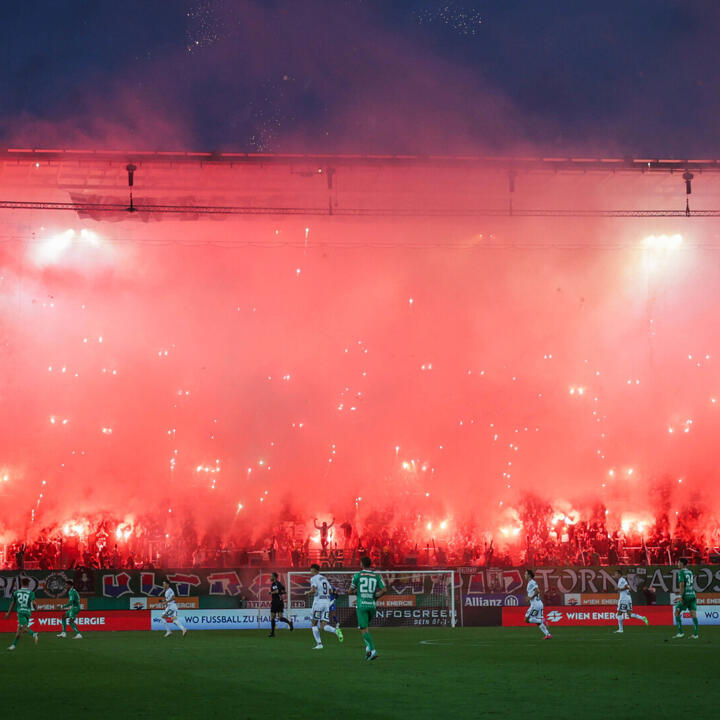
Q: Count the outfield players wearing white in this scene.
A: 4